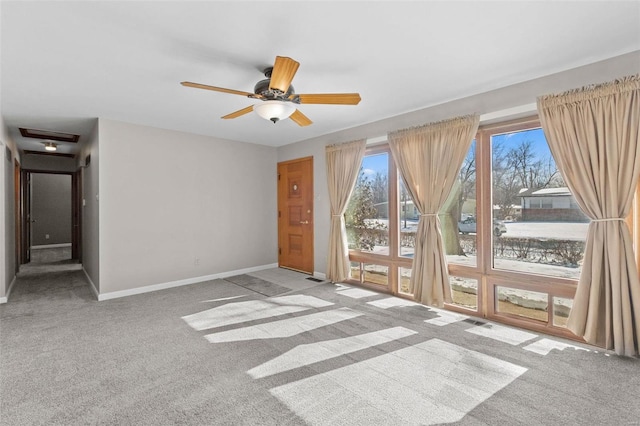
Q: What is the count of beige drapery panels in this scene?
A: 3